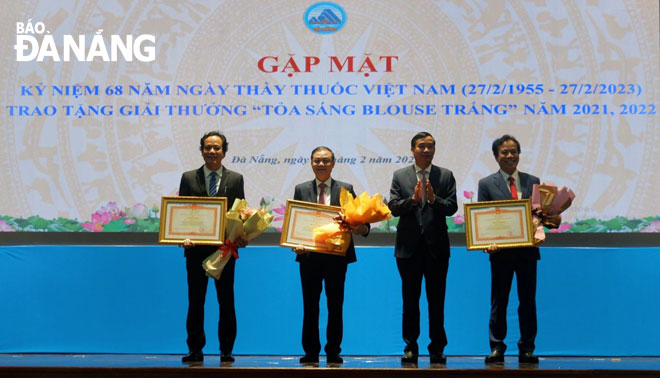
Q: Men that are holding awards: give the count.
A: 3